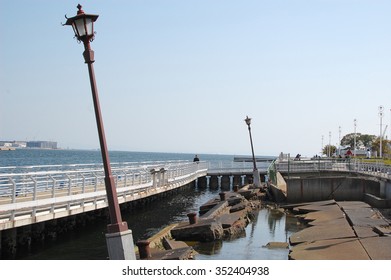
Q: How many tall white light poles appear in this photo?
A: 5